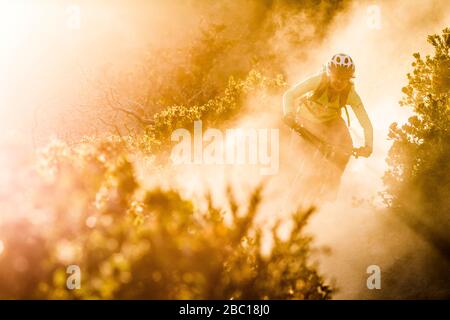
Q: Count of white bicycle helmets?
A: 1